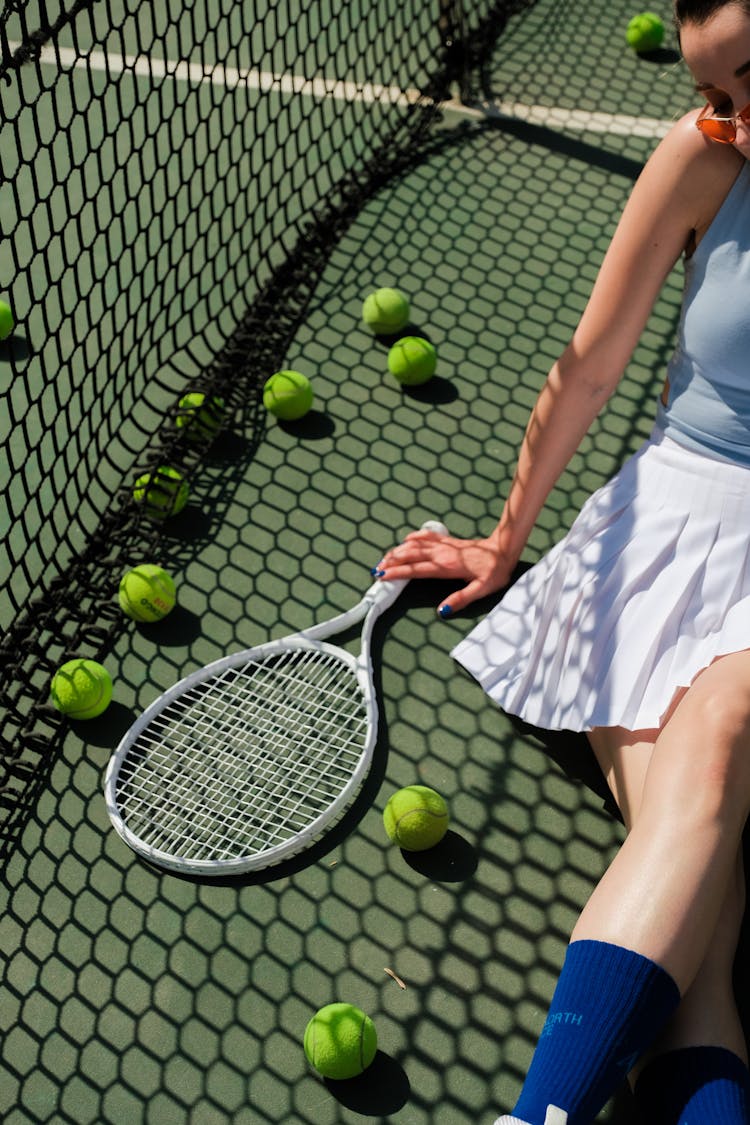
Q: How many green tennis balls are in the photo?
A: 11